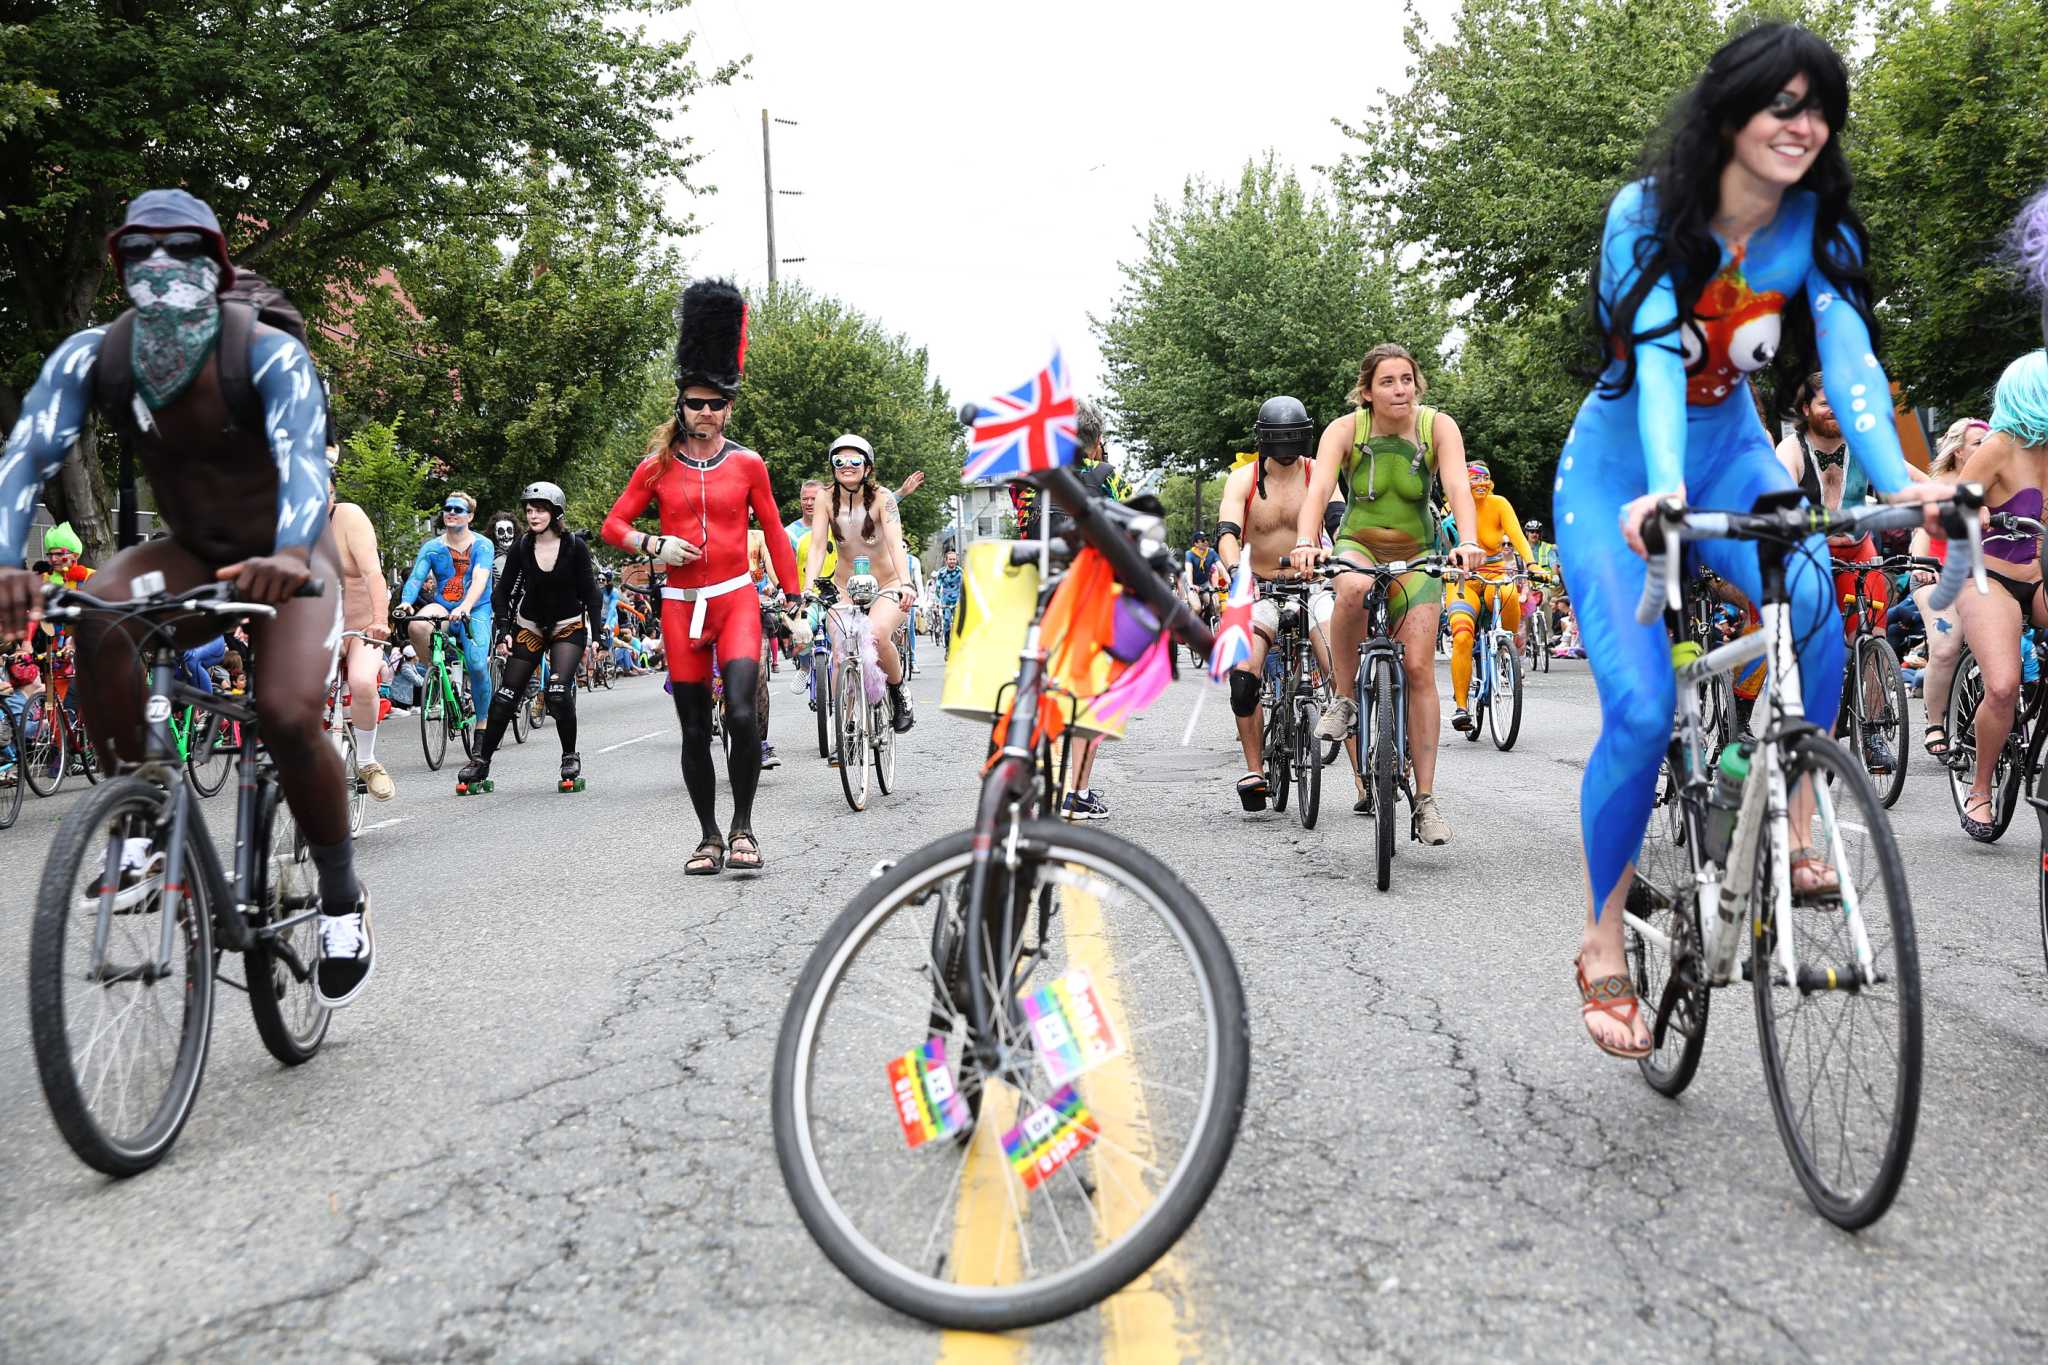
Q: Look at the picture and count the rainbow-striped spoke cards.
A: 3